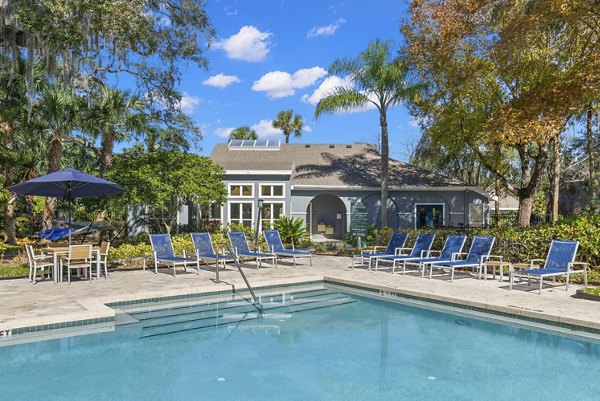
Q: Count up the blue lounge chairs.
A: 9